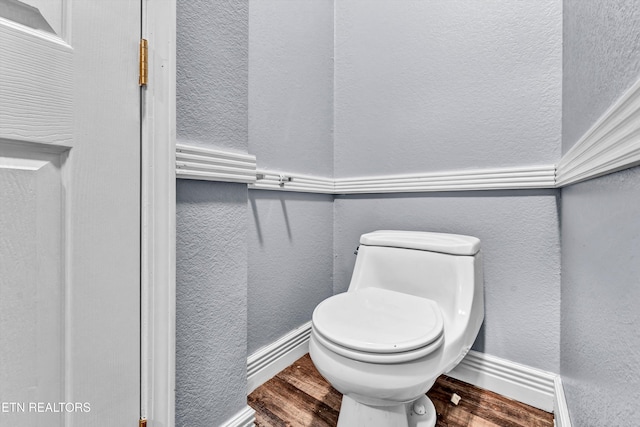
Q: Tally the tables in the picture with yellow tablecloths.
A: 0